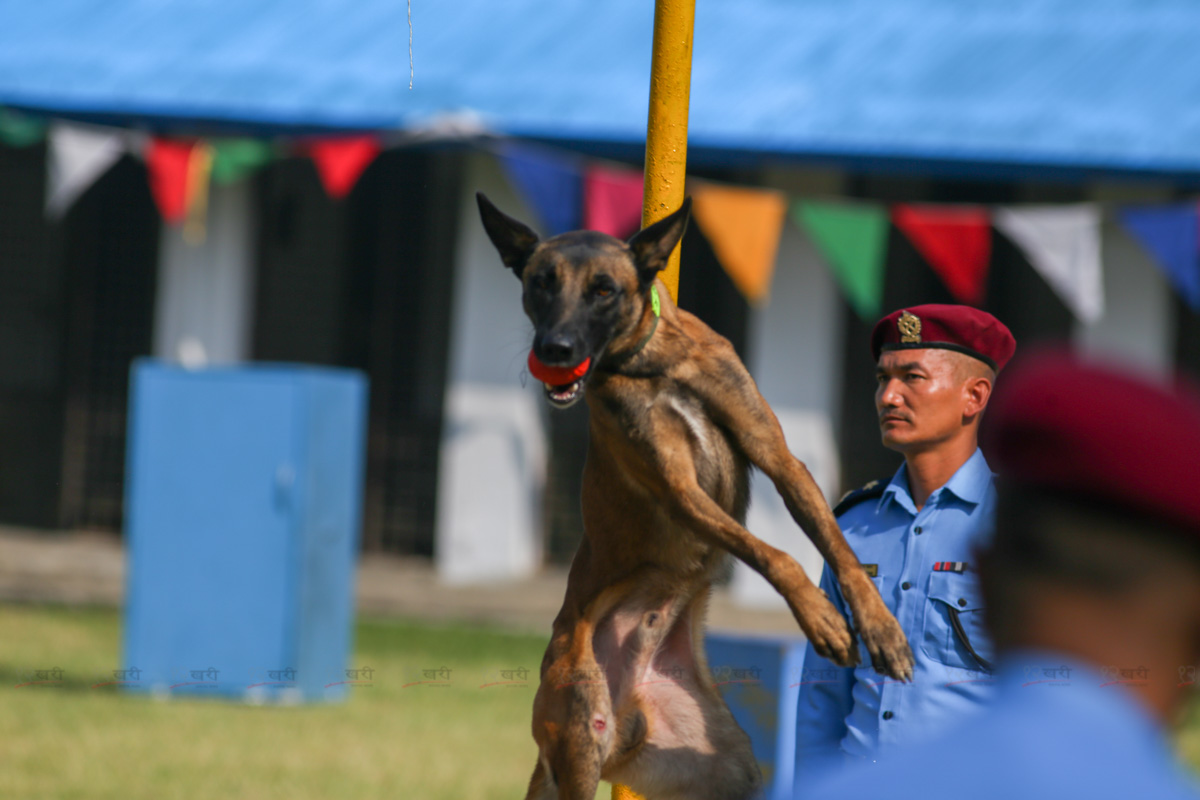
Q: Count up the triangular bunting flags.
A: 13